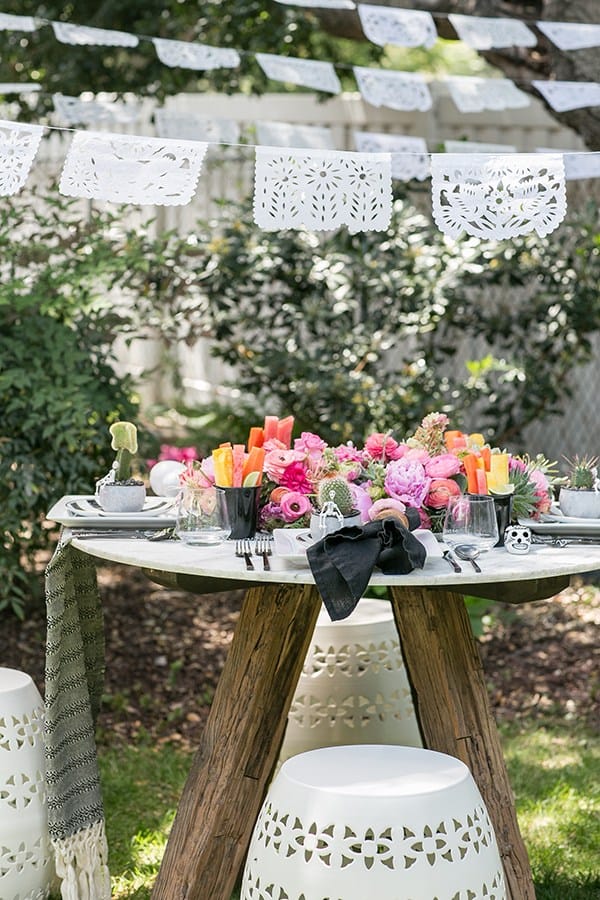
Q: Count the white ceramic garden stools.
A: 3